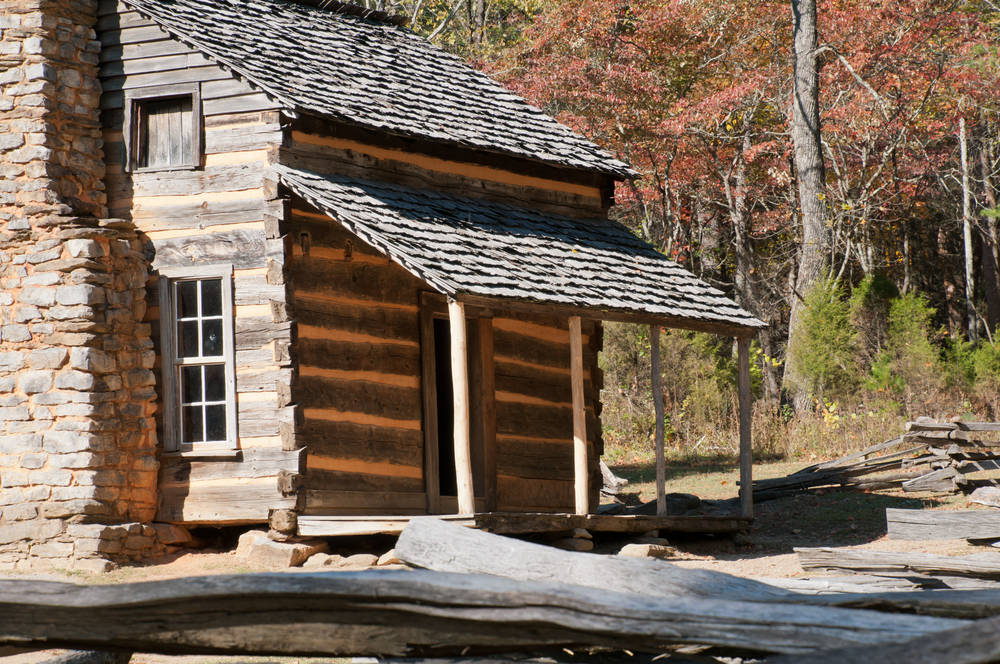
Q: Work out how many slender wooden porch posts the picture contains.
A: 4